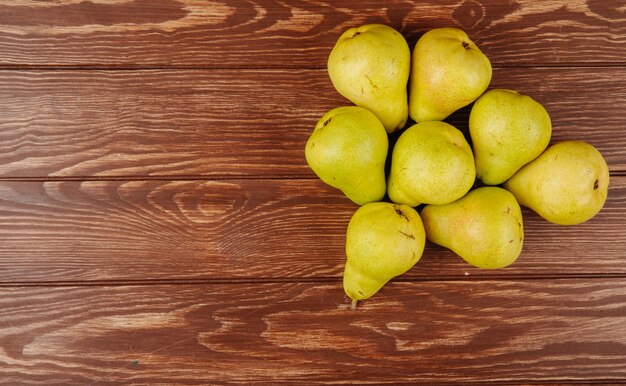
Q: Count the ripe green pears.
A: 8